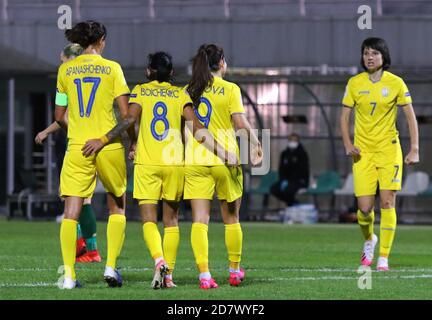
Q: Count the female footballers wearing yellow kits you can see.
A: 4